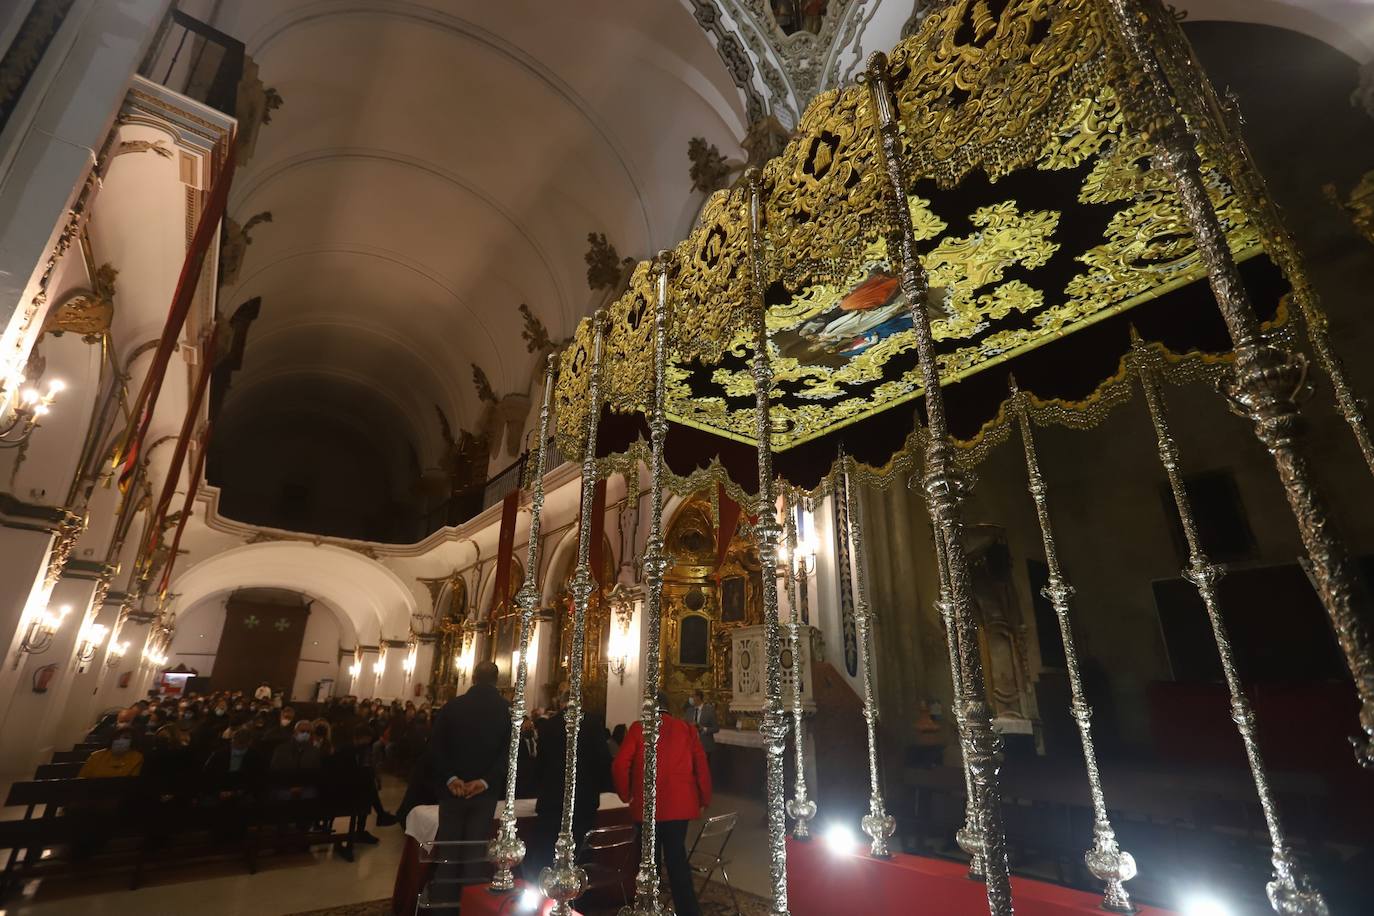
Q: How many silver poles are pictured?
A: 12